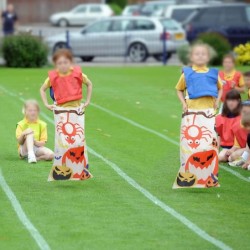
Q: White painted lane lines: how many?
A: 3